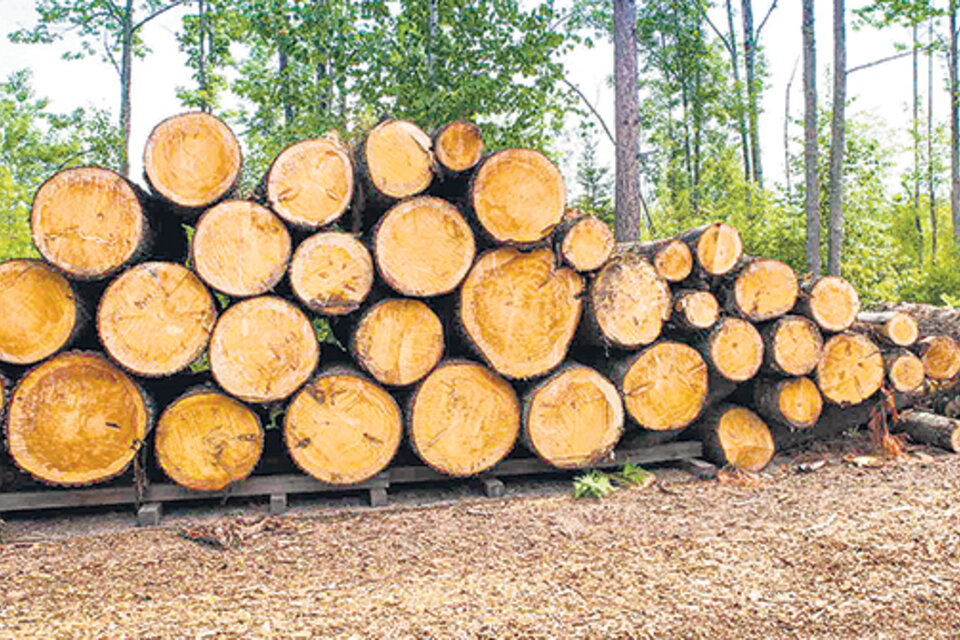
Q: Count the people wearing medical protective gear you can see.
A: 0